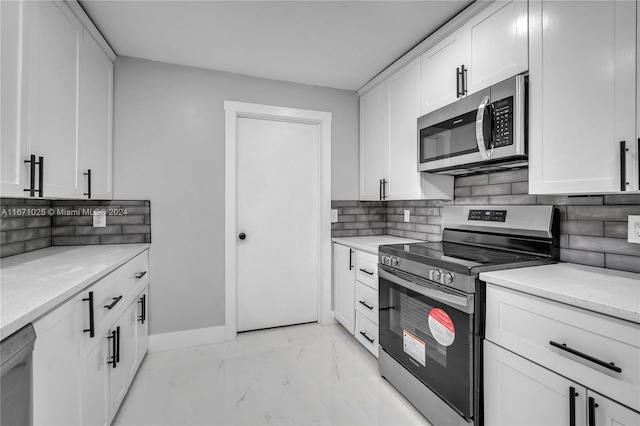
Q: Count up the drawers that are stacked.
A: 3